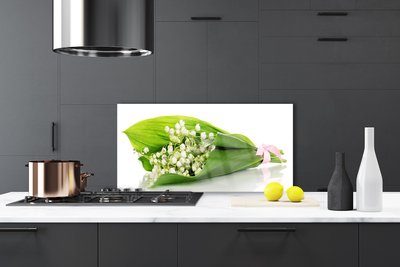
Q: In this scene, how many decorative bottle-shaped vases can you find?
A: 2